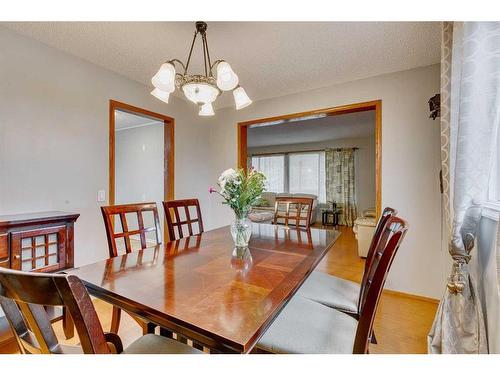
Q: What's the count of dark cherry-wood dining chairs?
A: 6